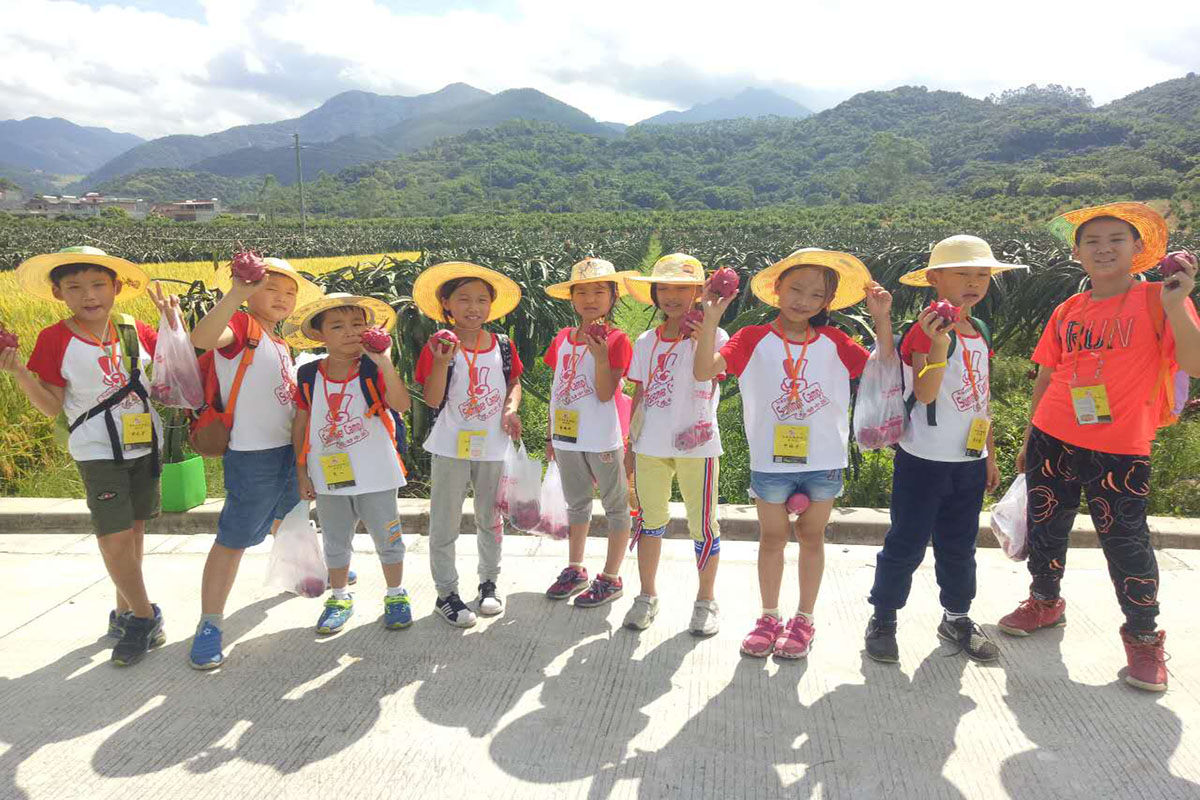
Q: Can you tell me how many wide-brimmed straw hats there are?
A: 9